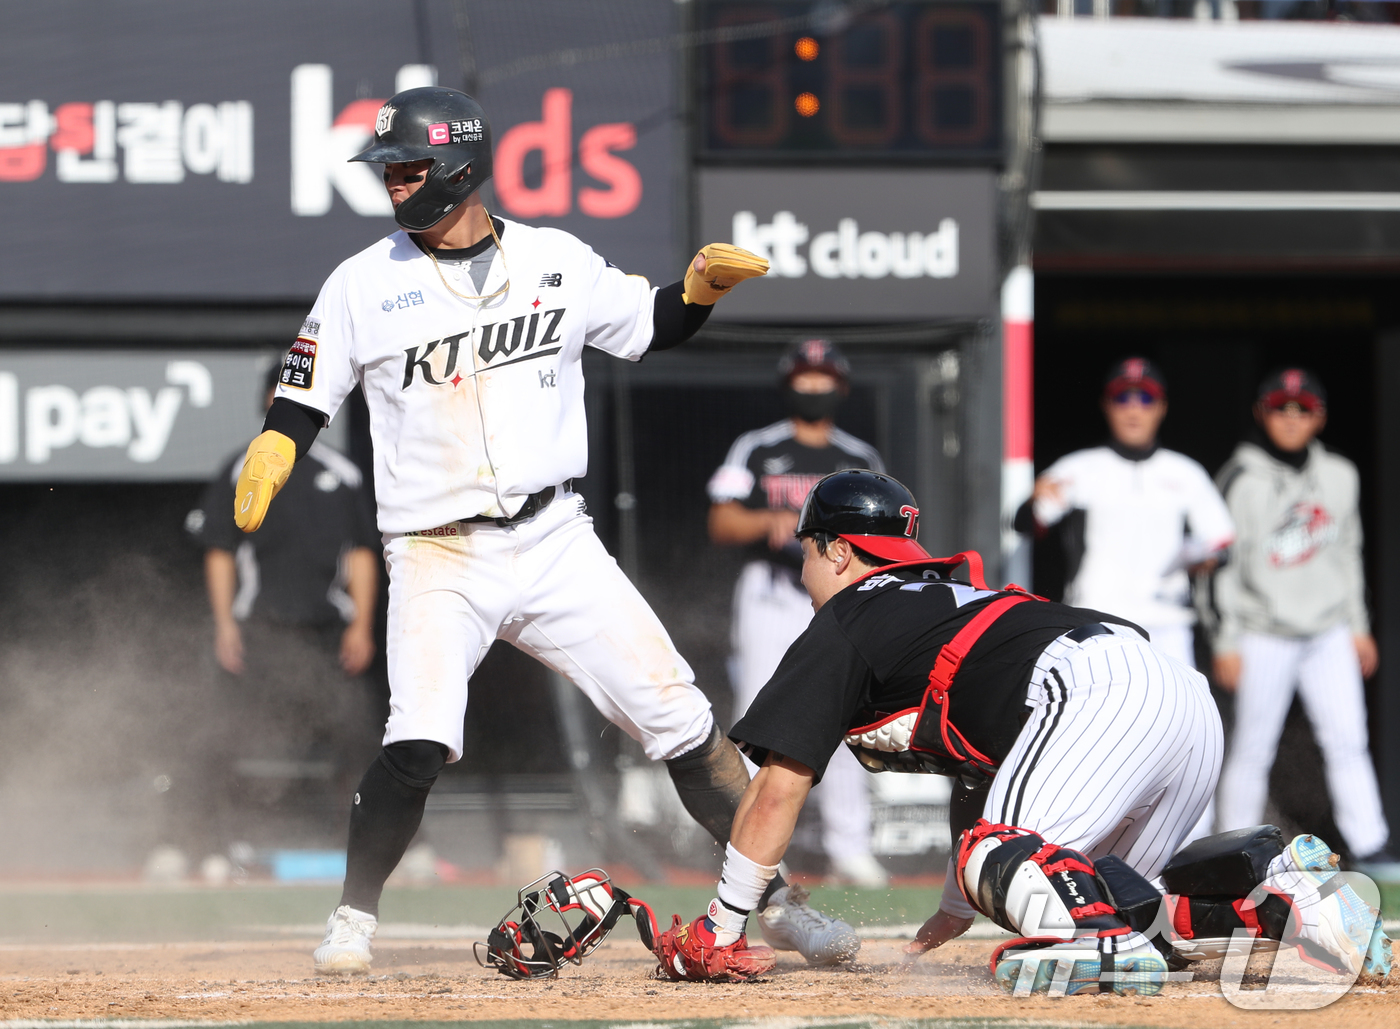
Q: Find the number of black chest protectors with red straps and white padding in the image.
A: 1